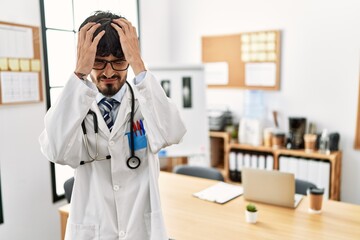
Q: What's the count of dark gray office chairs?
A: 3